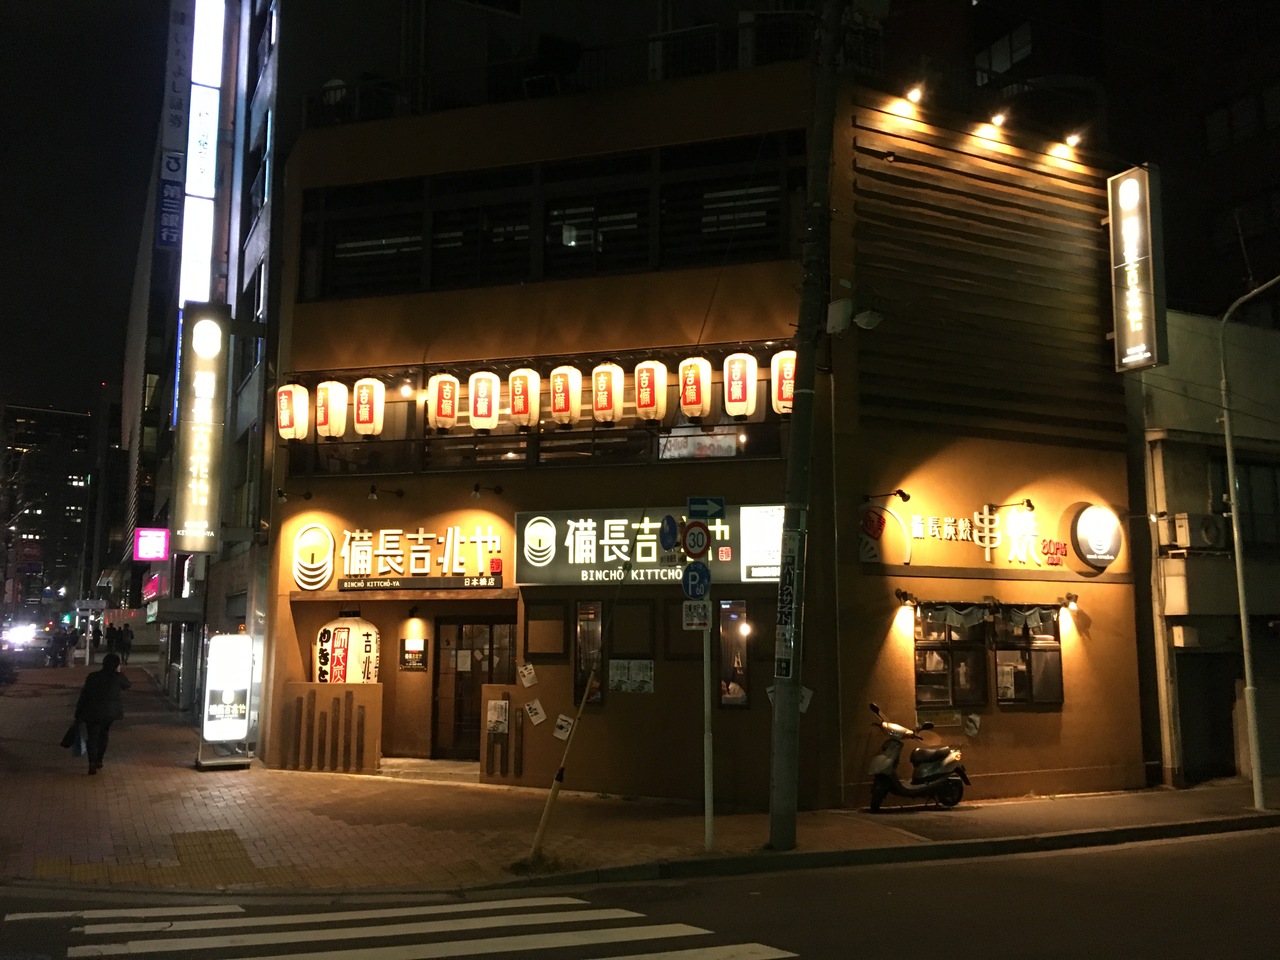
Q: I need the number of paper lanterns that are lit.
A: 13